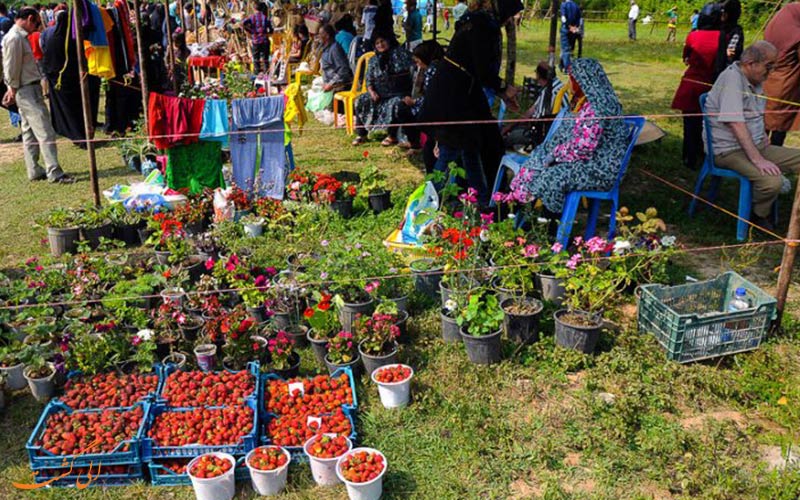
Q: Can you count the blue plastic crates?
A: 8